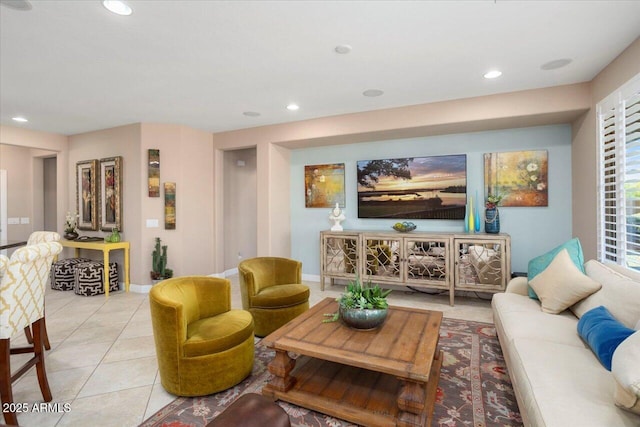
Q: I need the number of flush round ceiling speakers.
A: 4